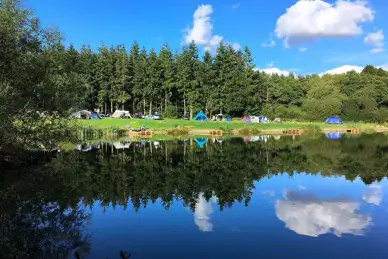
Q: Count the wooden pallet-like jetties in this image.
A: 4